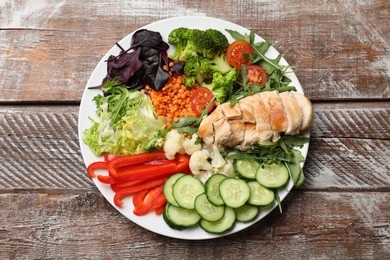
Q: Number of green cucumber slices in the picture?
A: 12